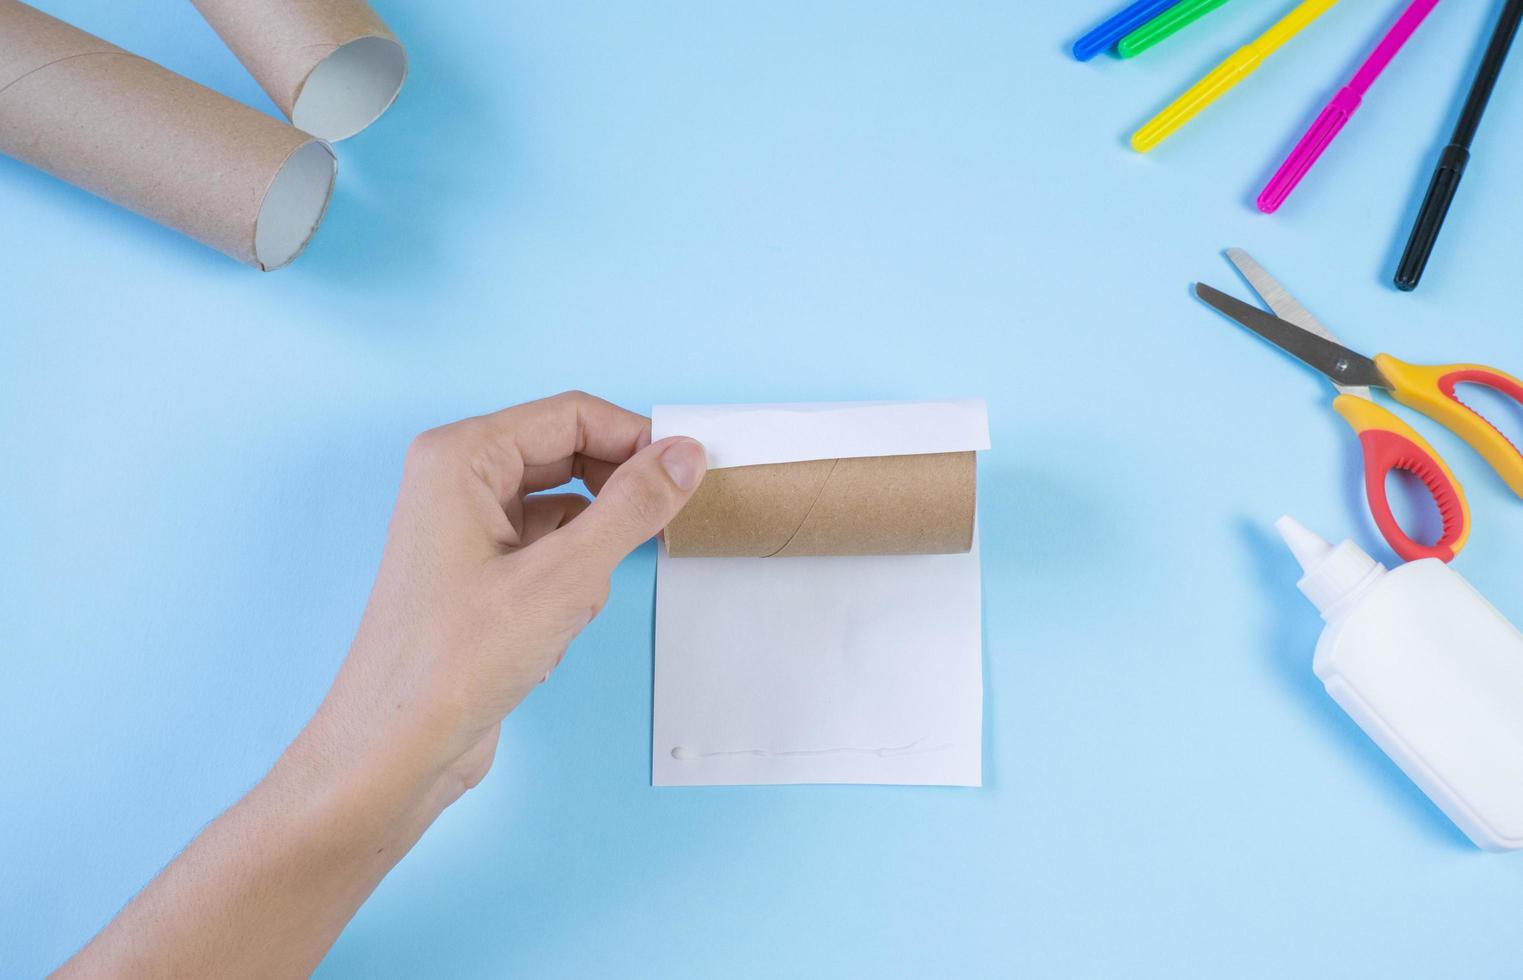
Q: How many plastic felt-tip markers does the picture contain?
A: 5